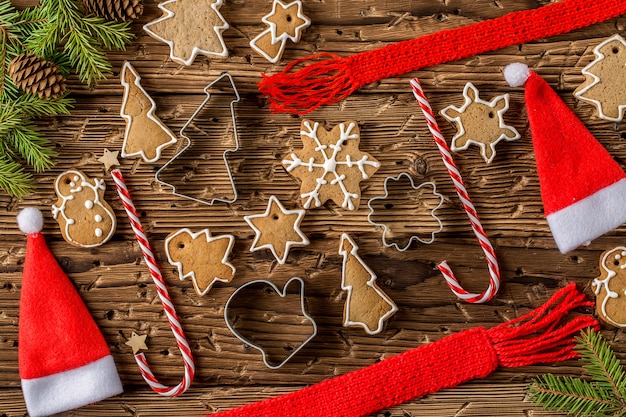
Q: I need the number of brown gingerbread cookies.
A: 11